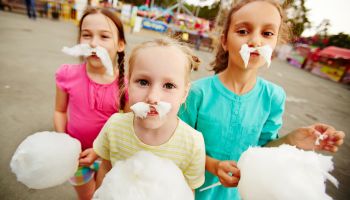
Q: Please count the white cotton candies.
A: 3